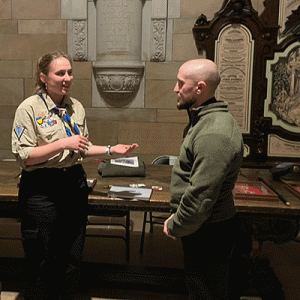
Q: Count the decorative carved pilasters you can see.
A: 2